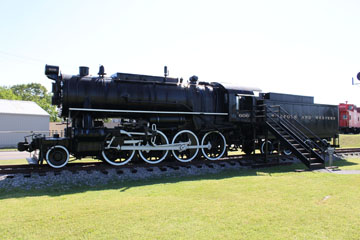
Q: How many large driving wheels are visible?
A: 4